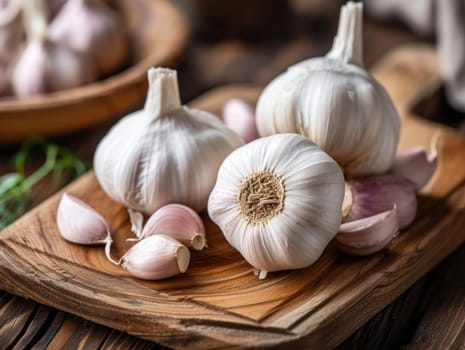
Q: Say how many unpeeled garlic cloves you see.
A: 7